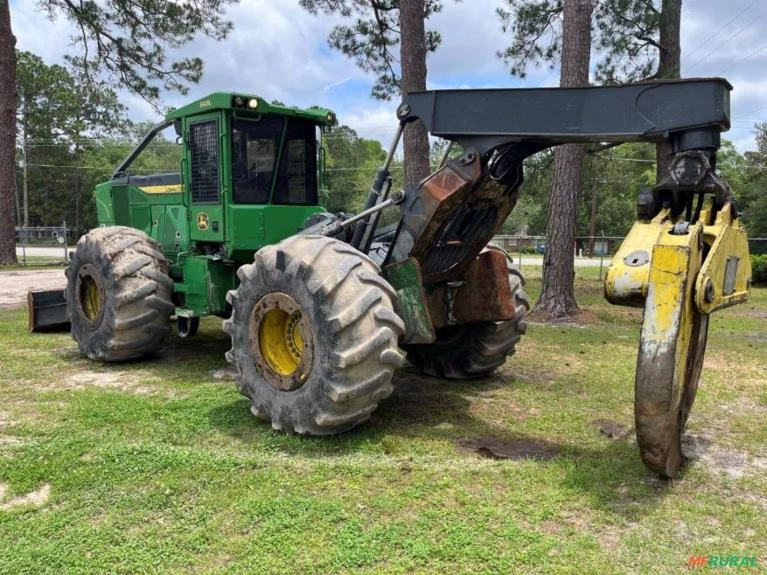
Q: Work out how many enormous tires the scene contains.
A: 3